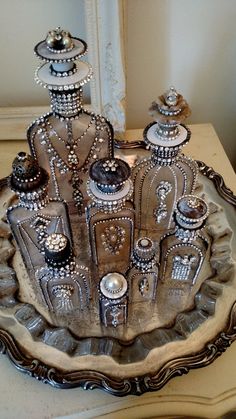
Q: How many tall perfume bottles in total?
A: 2